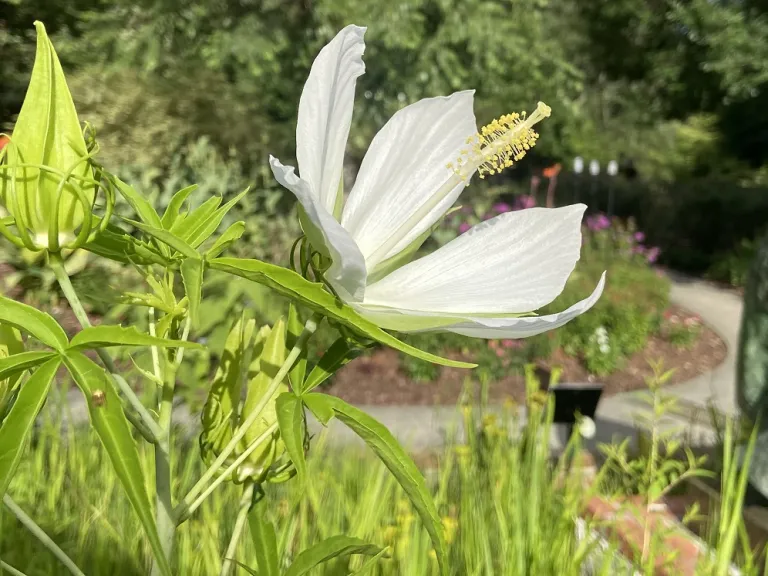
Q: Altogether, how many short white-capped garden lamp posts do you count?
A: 3